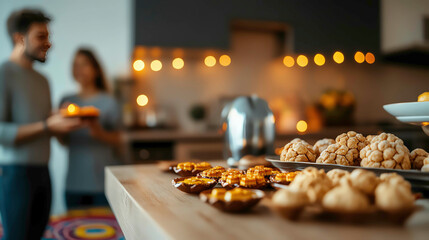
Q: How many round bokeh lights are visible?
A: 13